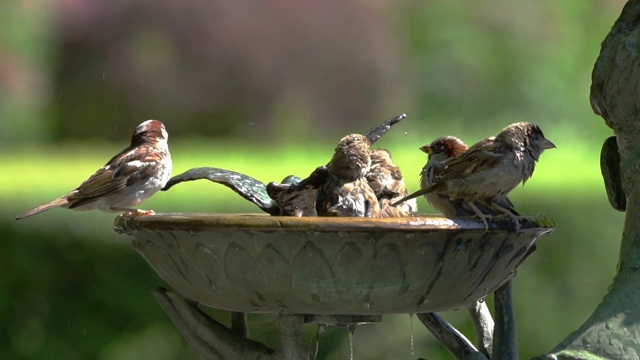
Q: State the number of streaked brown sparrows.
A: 5